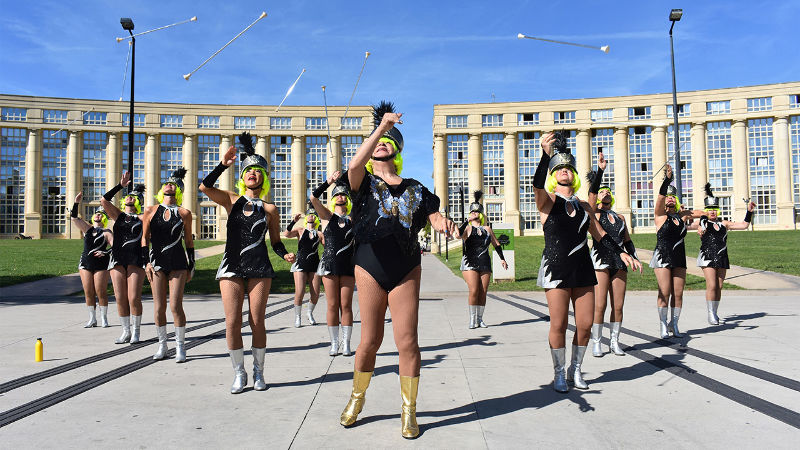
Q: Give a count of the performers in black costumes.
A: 12